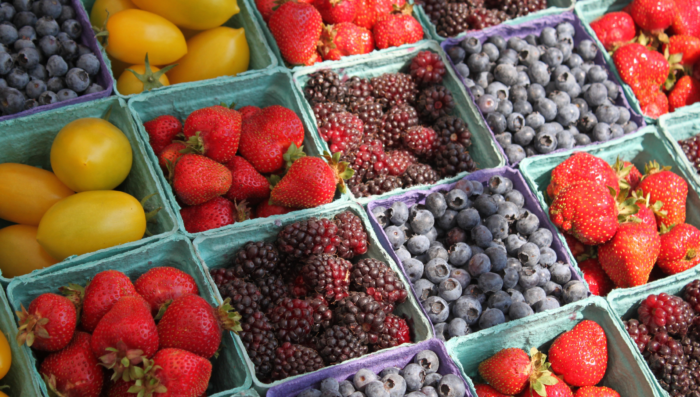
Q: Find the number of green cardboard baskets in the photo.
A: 14